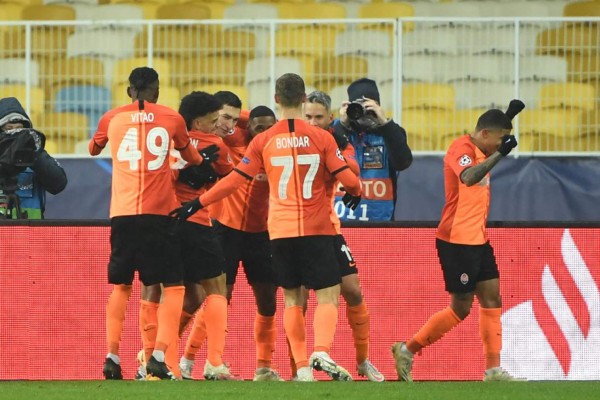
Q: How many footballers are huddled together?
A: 6